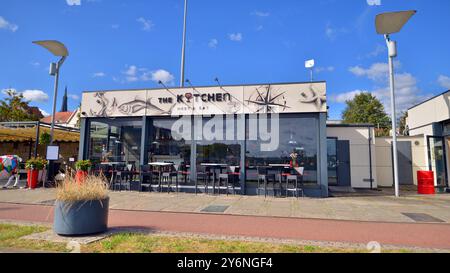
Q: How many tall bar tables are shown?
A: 4